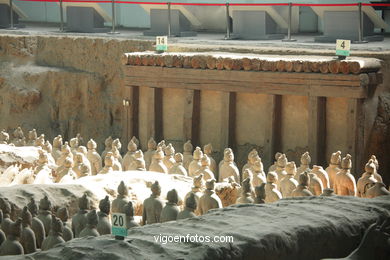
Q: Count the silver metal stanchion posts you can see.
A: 7